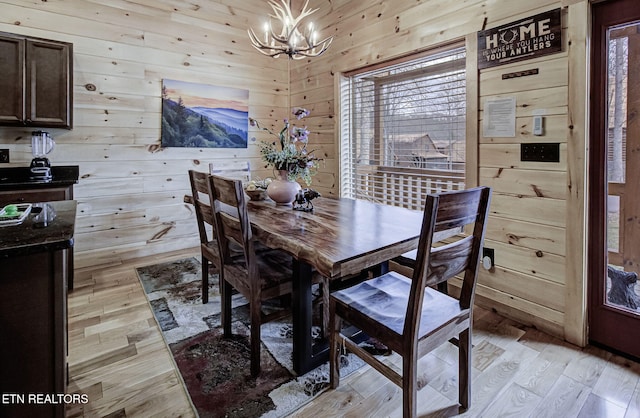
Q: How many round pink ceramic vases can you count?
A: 1